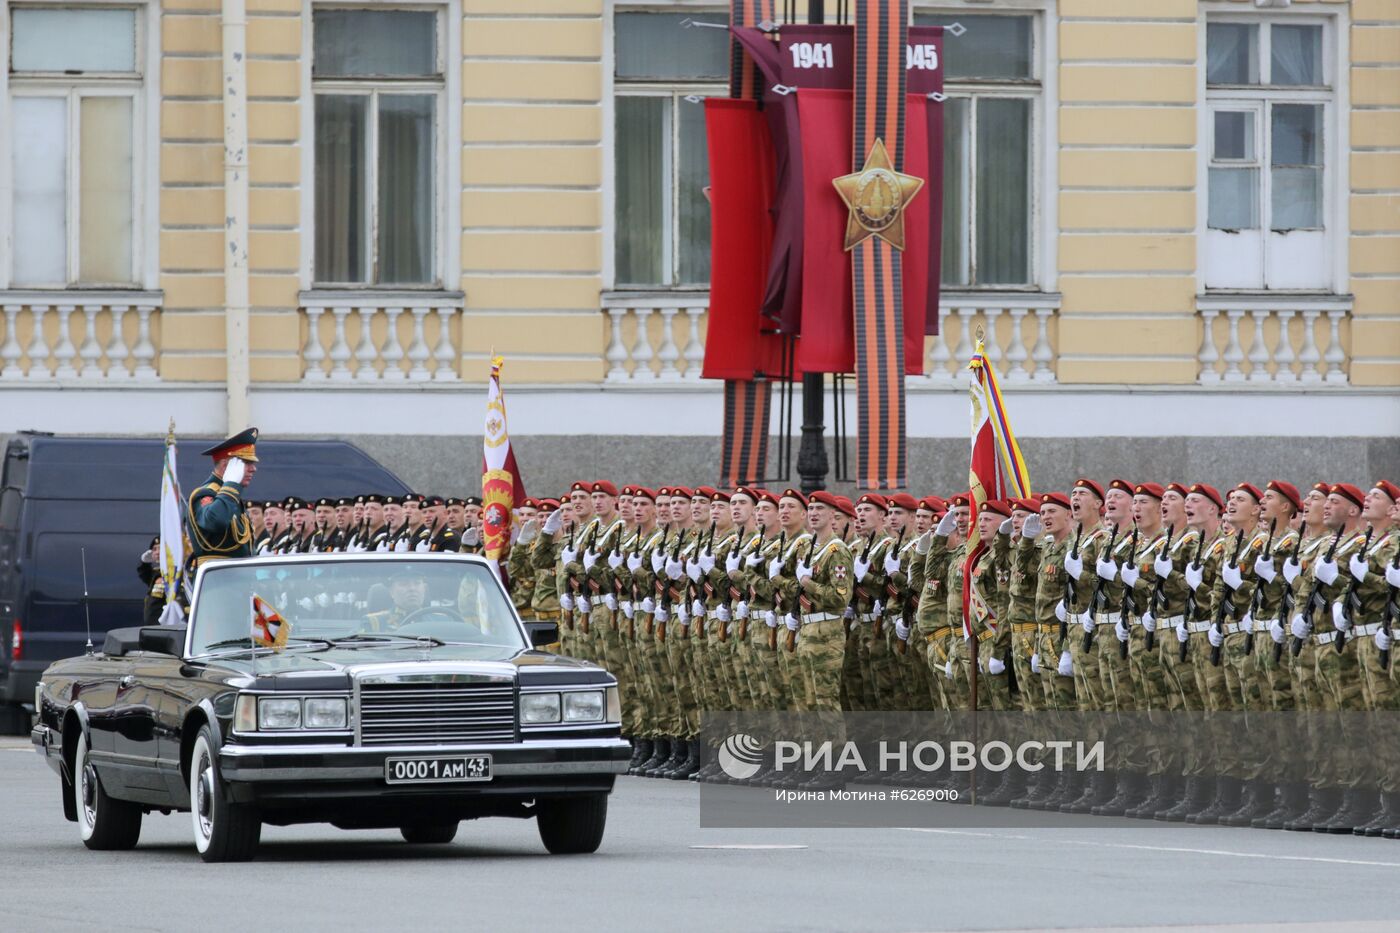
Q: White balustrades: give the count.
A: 5